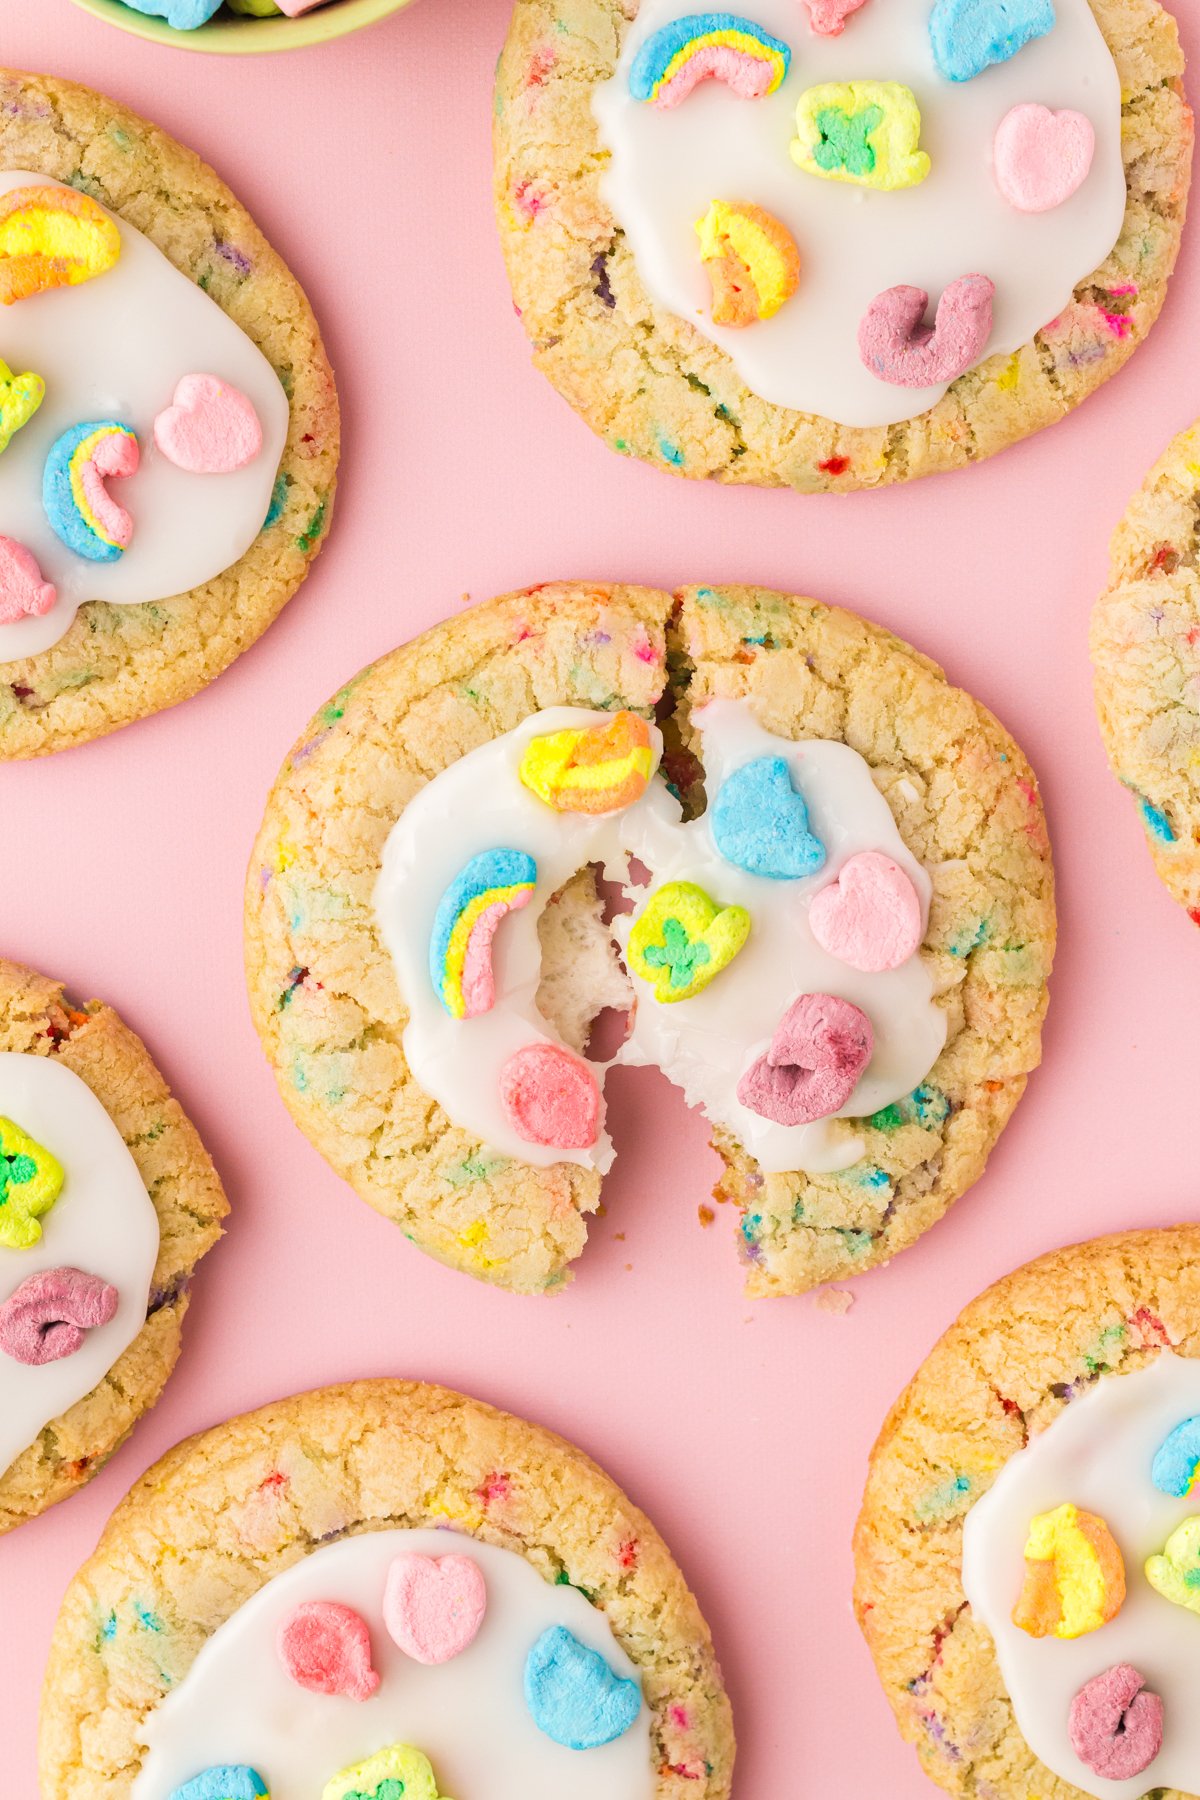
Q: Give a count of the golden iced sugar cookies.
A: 7